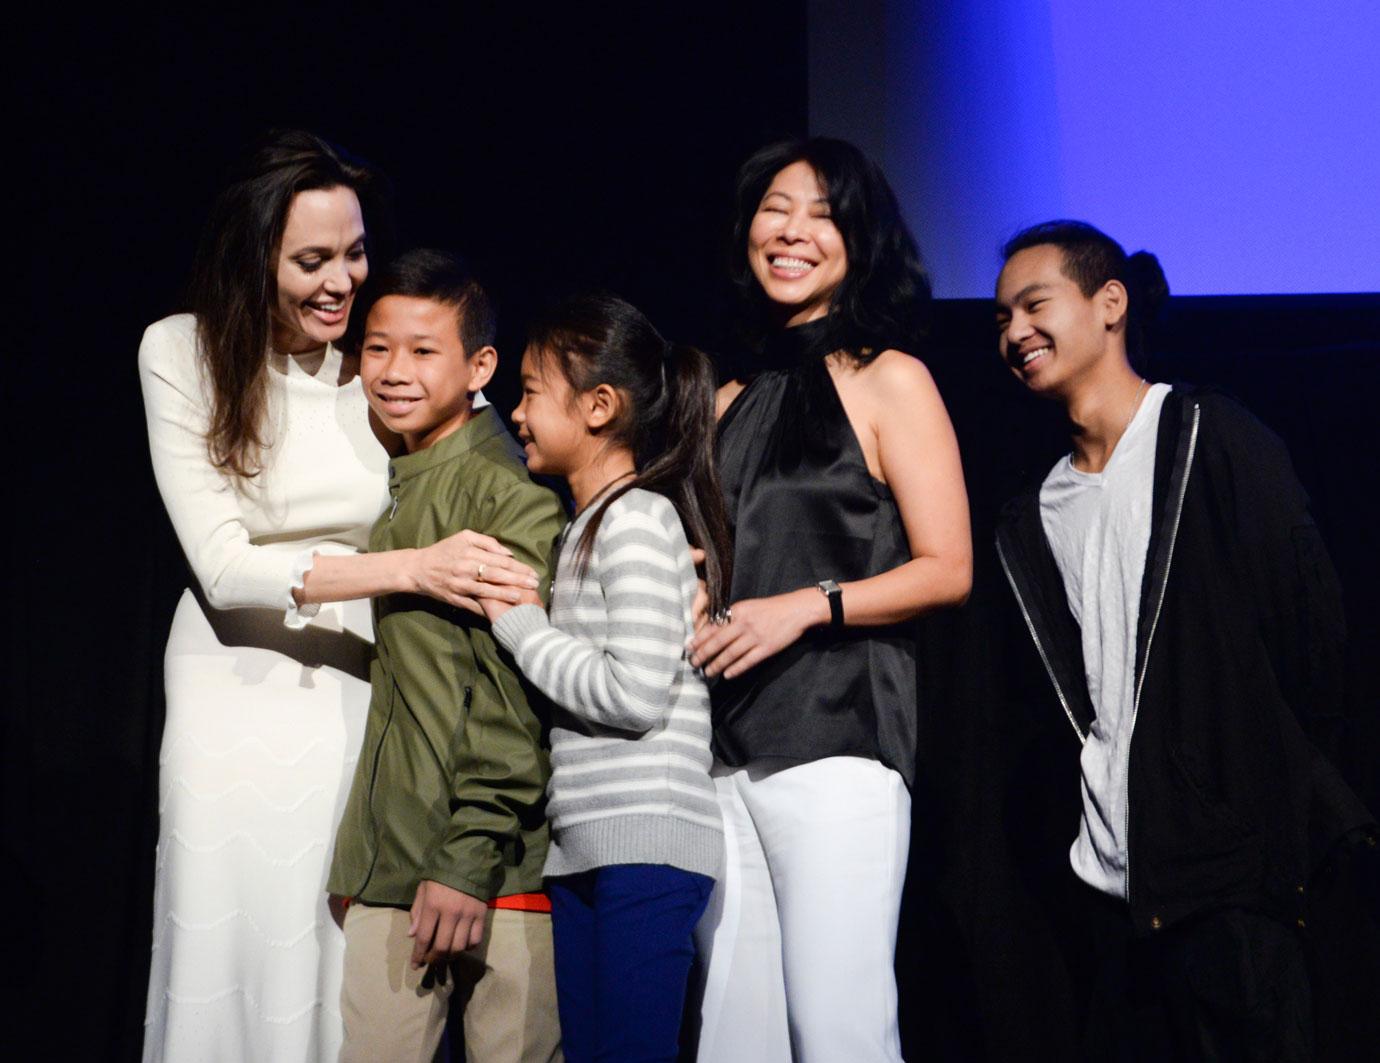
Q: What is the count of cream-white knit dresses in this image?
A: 1